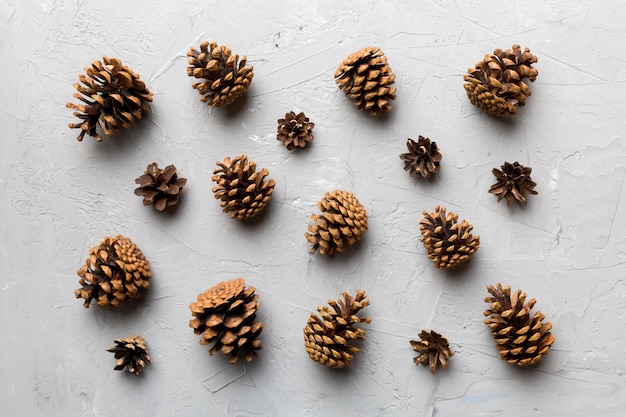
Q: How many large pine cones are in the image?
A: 11